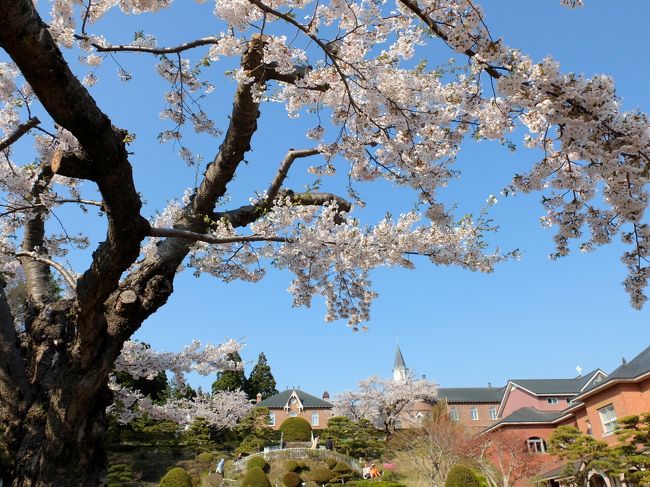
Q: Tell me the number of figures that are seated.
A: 2